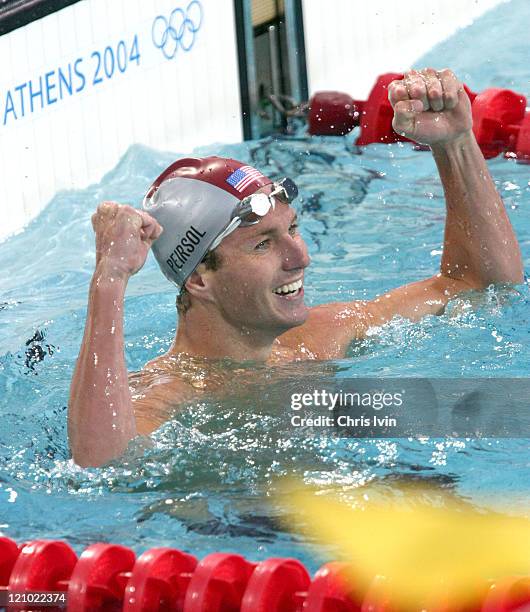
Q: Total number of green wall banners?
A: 0